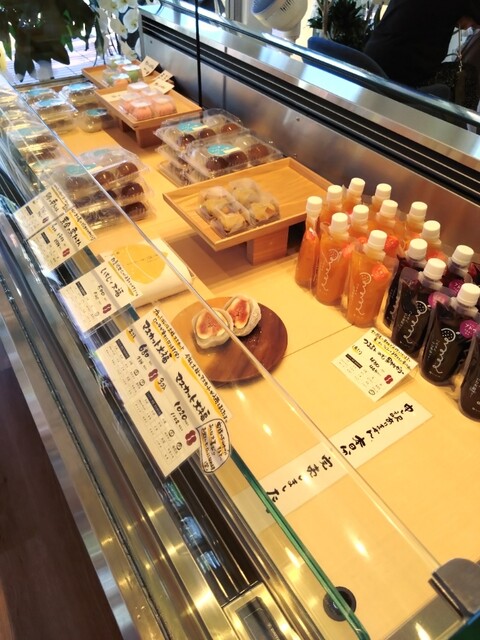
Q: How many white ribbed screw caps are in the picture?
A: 14